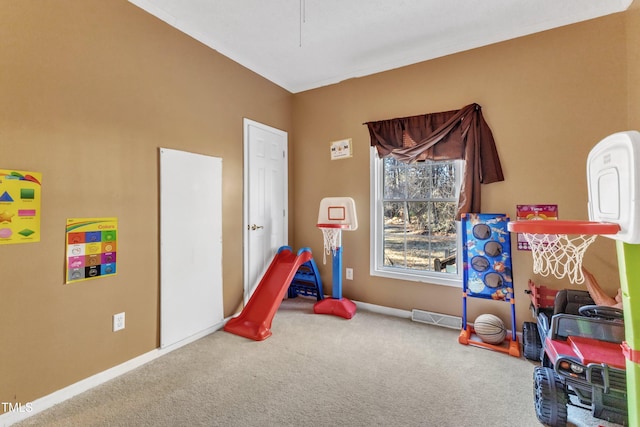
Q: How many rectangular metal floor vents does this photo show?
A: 1